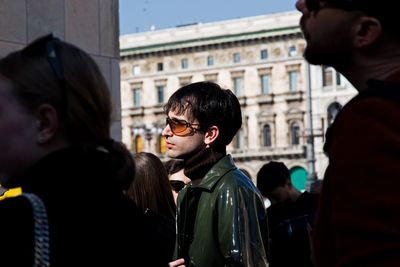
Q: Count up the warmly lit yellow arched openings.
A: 2